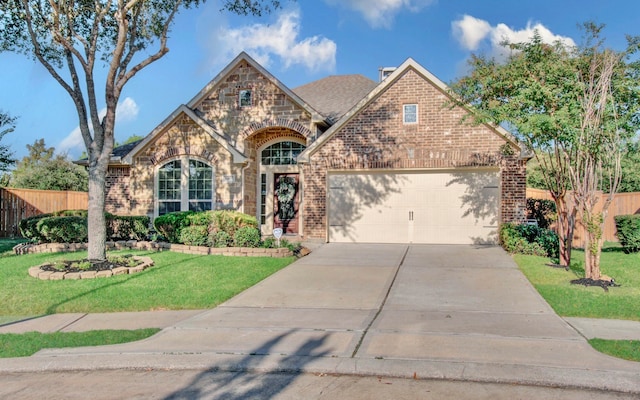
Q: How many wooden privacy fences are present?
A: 2